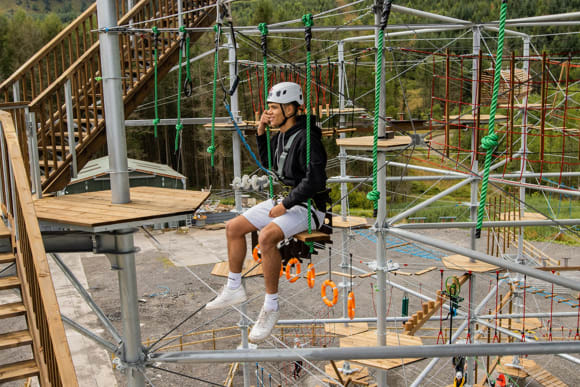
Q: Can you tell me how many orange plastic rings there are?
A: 6